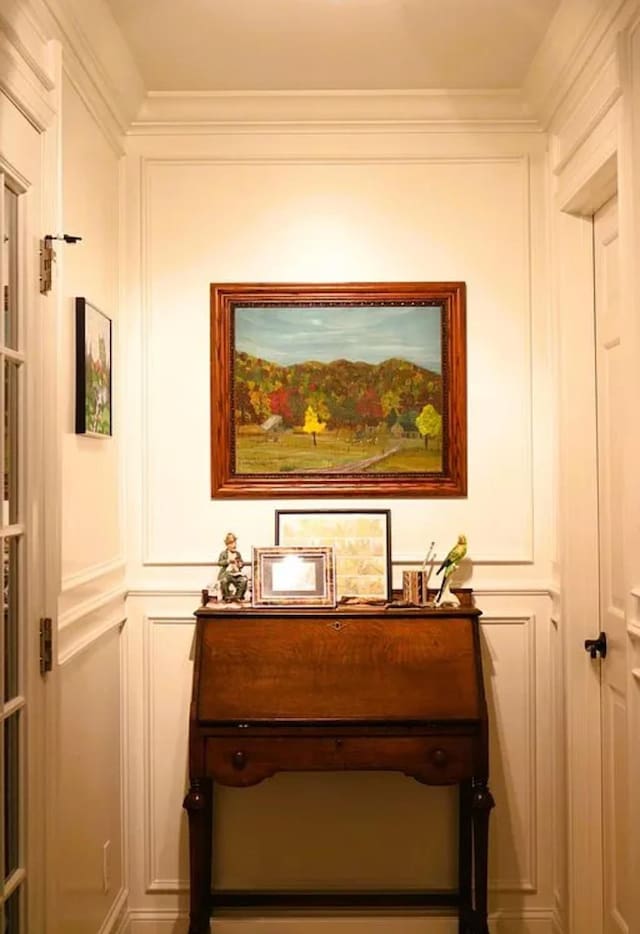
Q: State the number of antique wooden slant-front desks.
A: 1